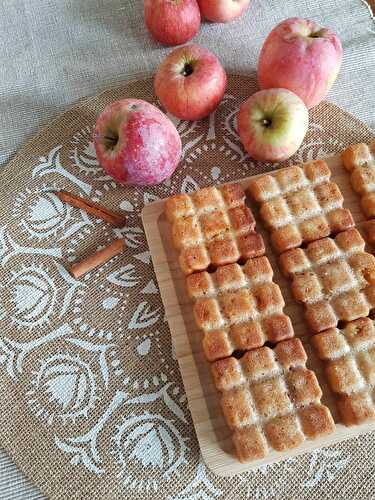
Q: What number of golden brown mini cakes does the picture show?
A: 8